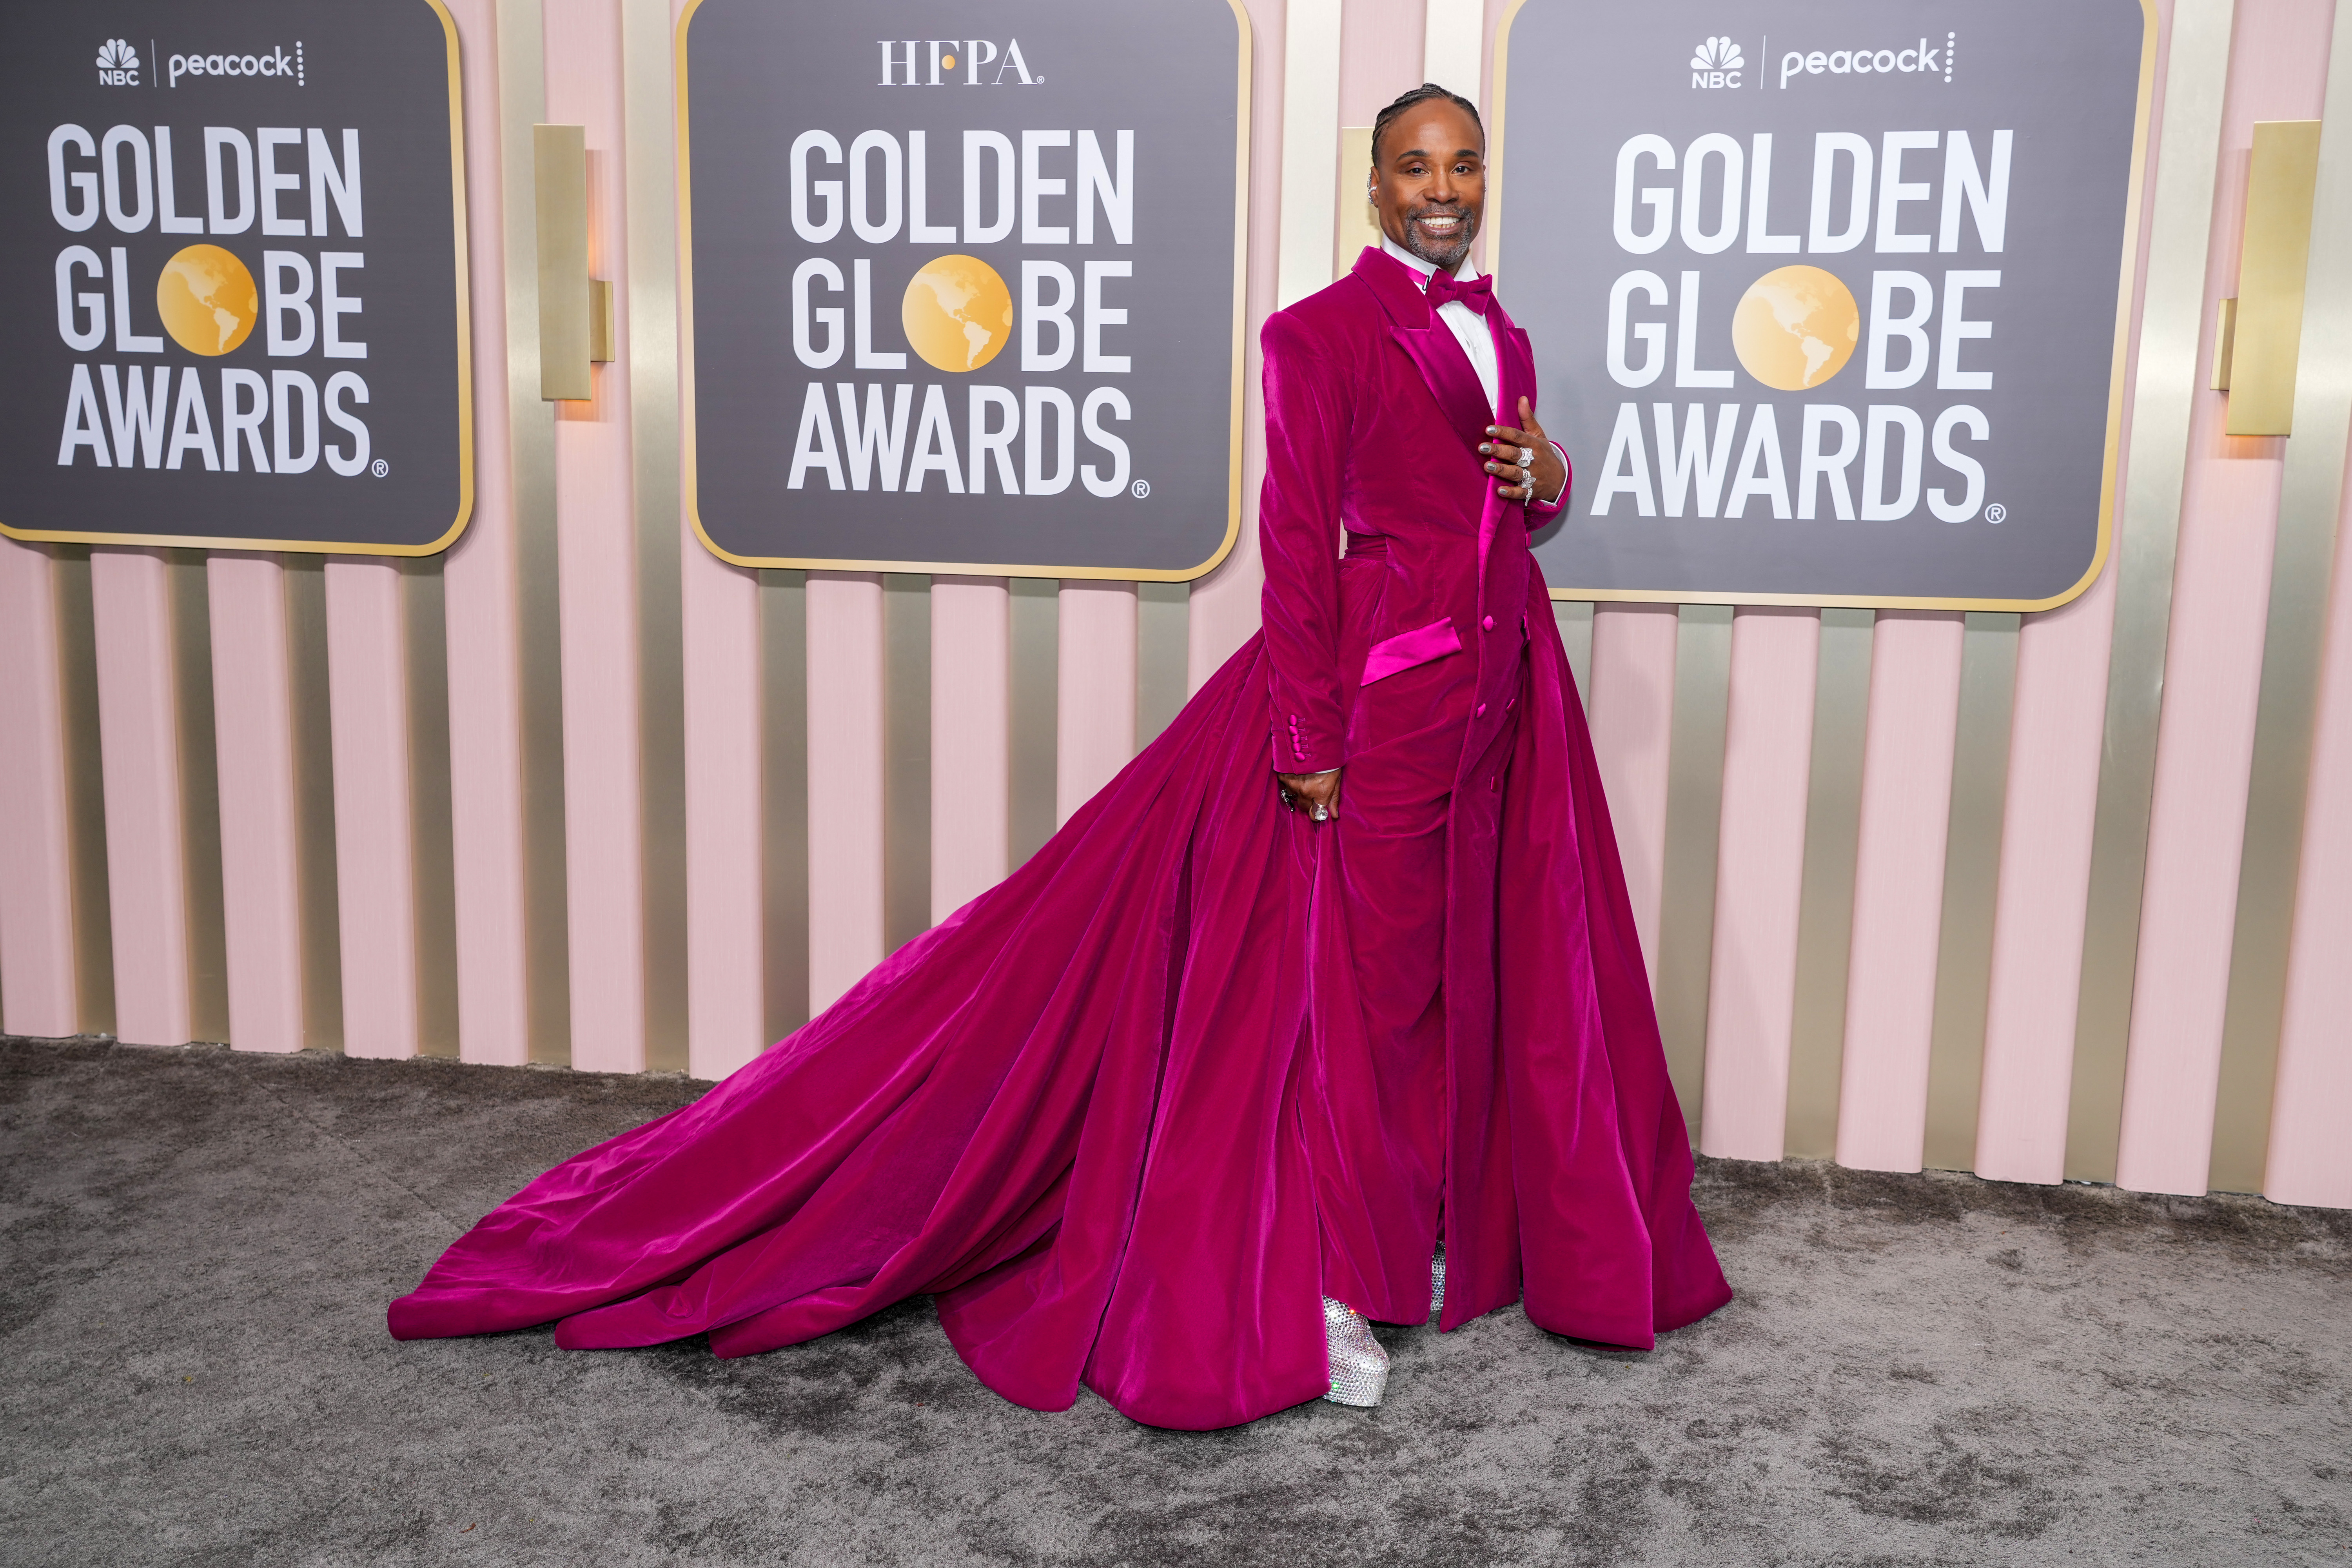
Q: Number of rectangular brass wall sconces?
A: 3